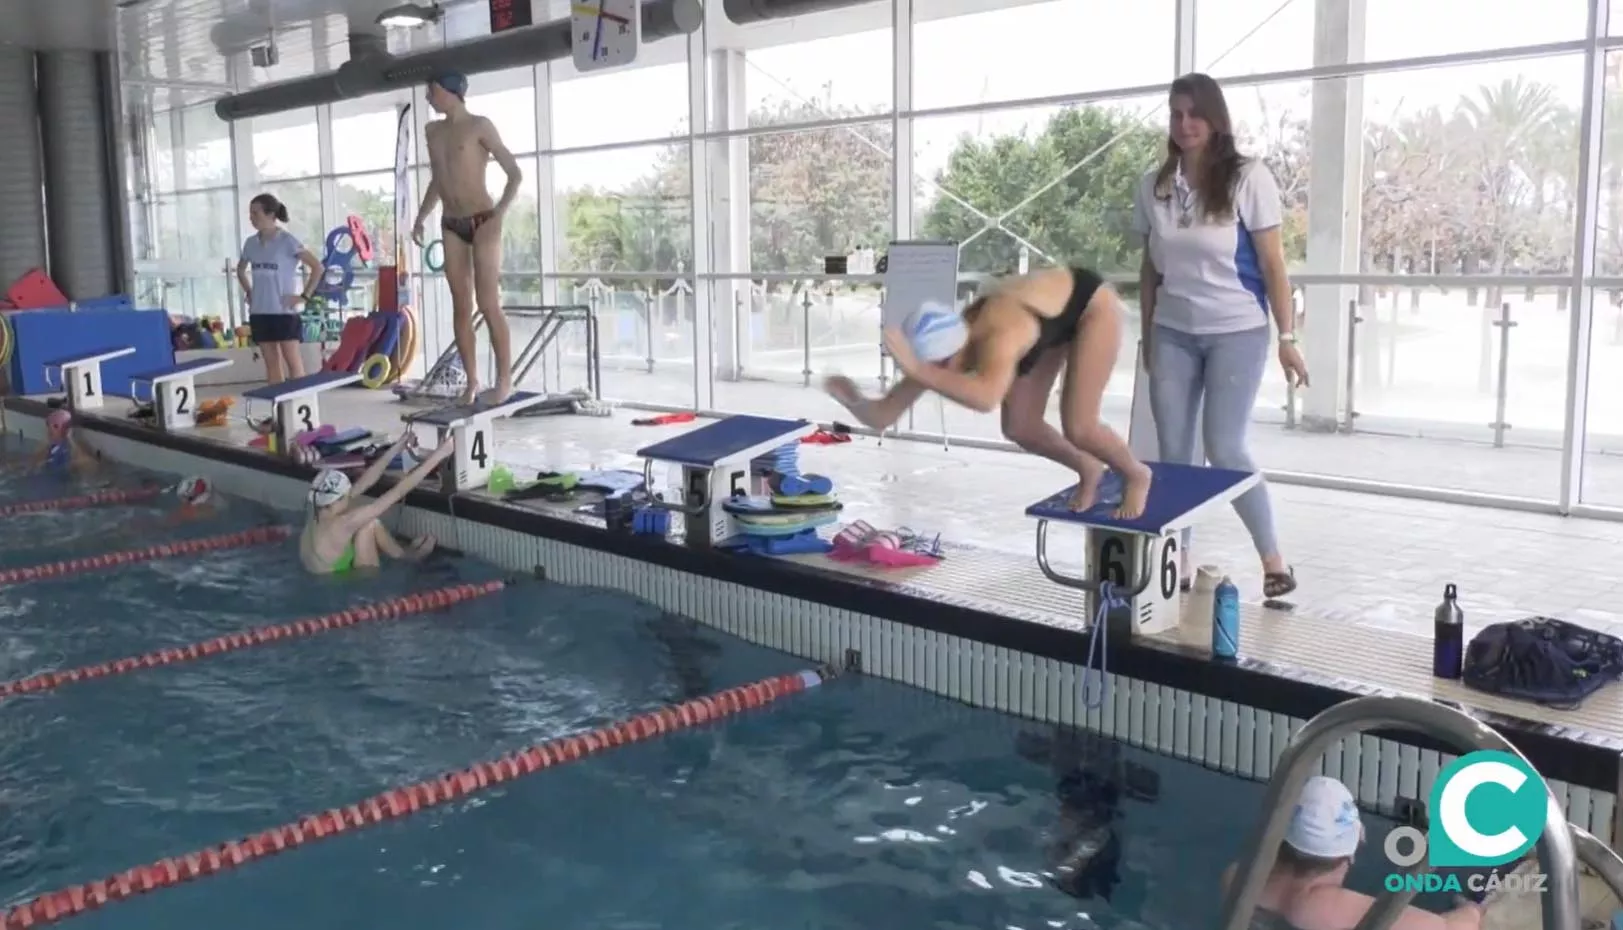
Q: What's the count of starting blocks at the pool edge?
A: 6